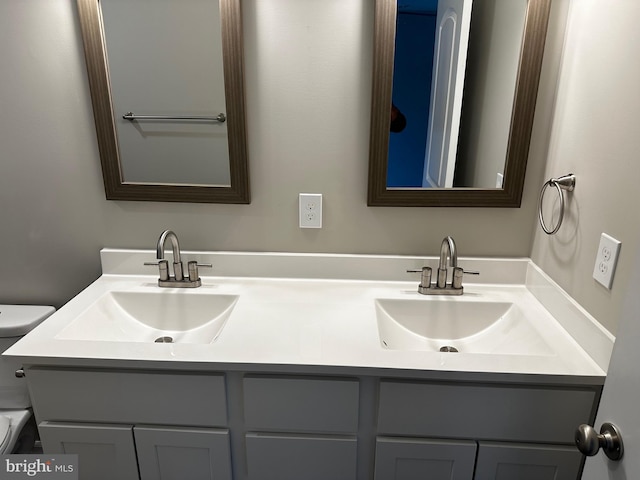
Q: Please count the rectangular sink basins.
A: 2